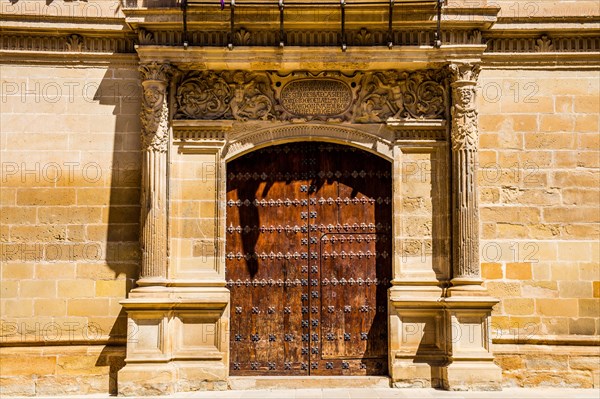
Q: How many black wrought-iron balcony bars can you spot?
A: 6